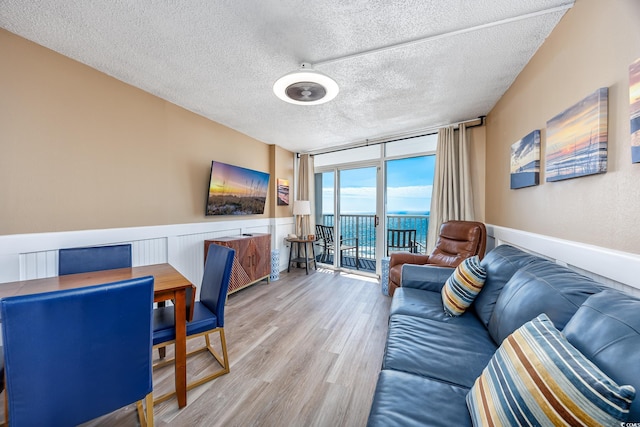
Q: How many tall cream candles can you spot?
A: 0